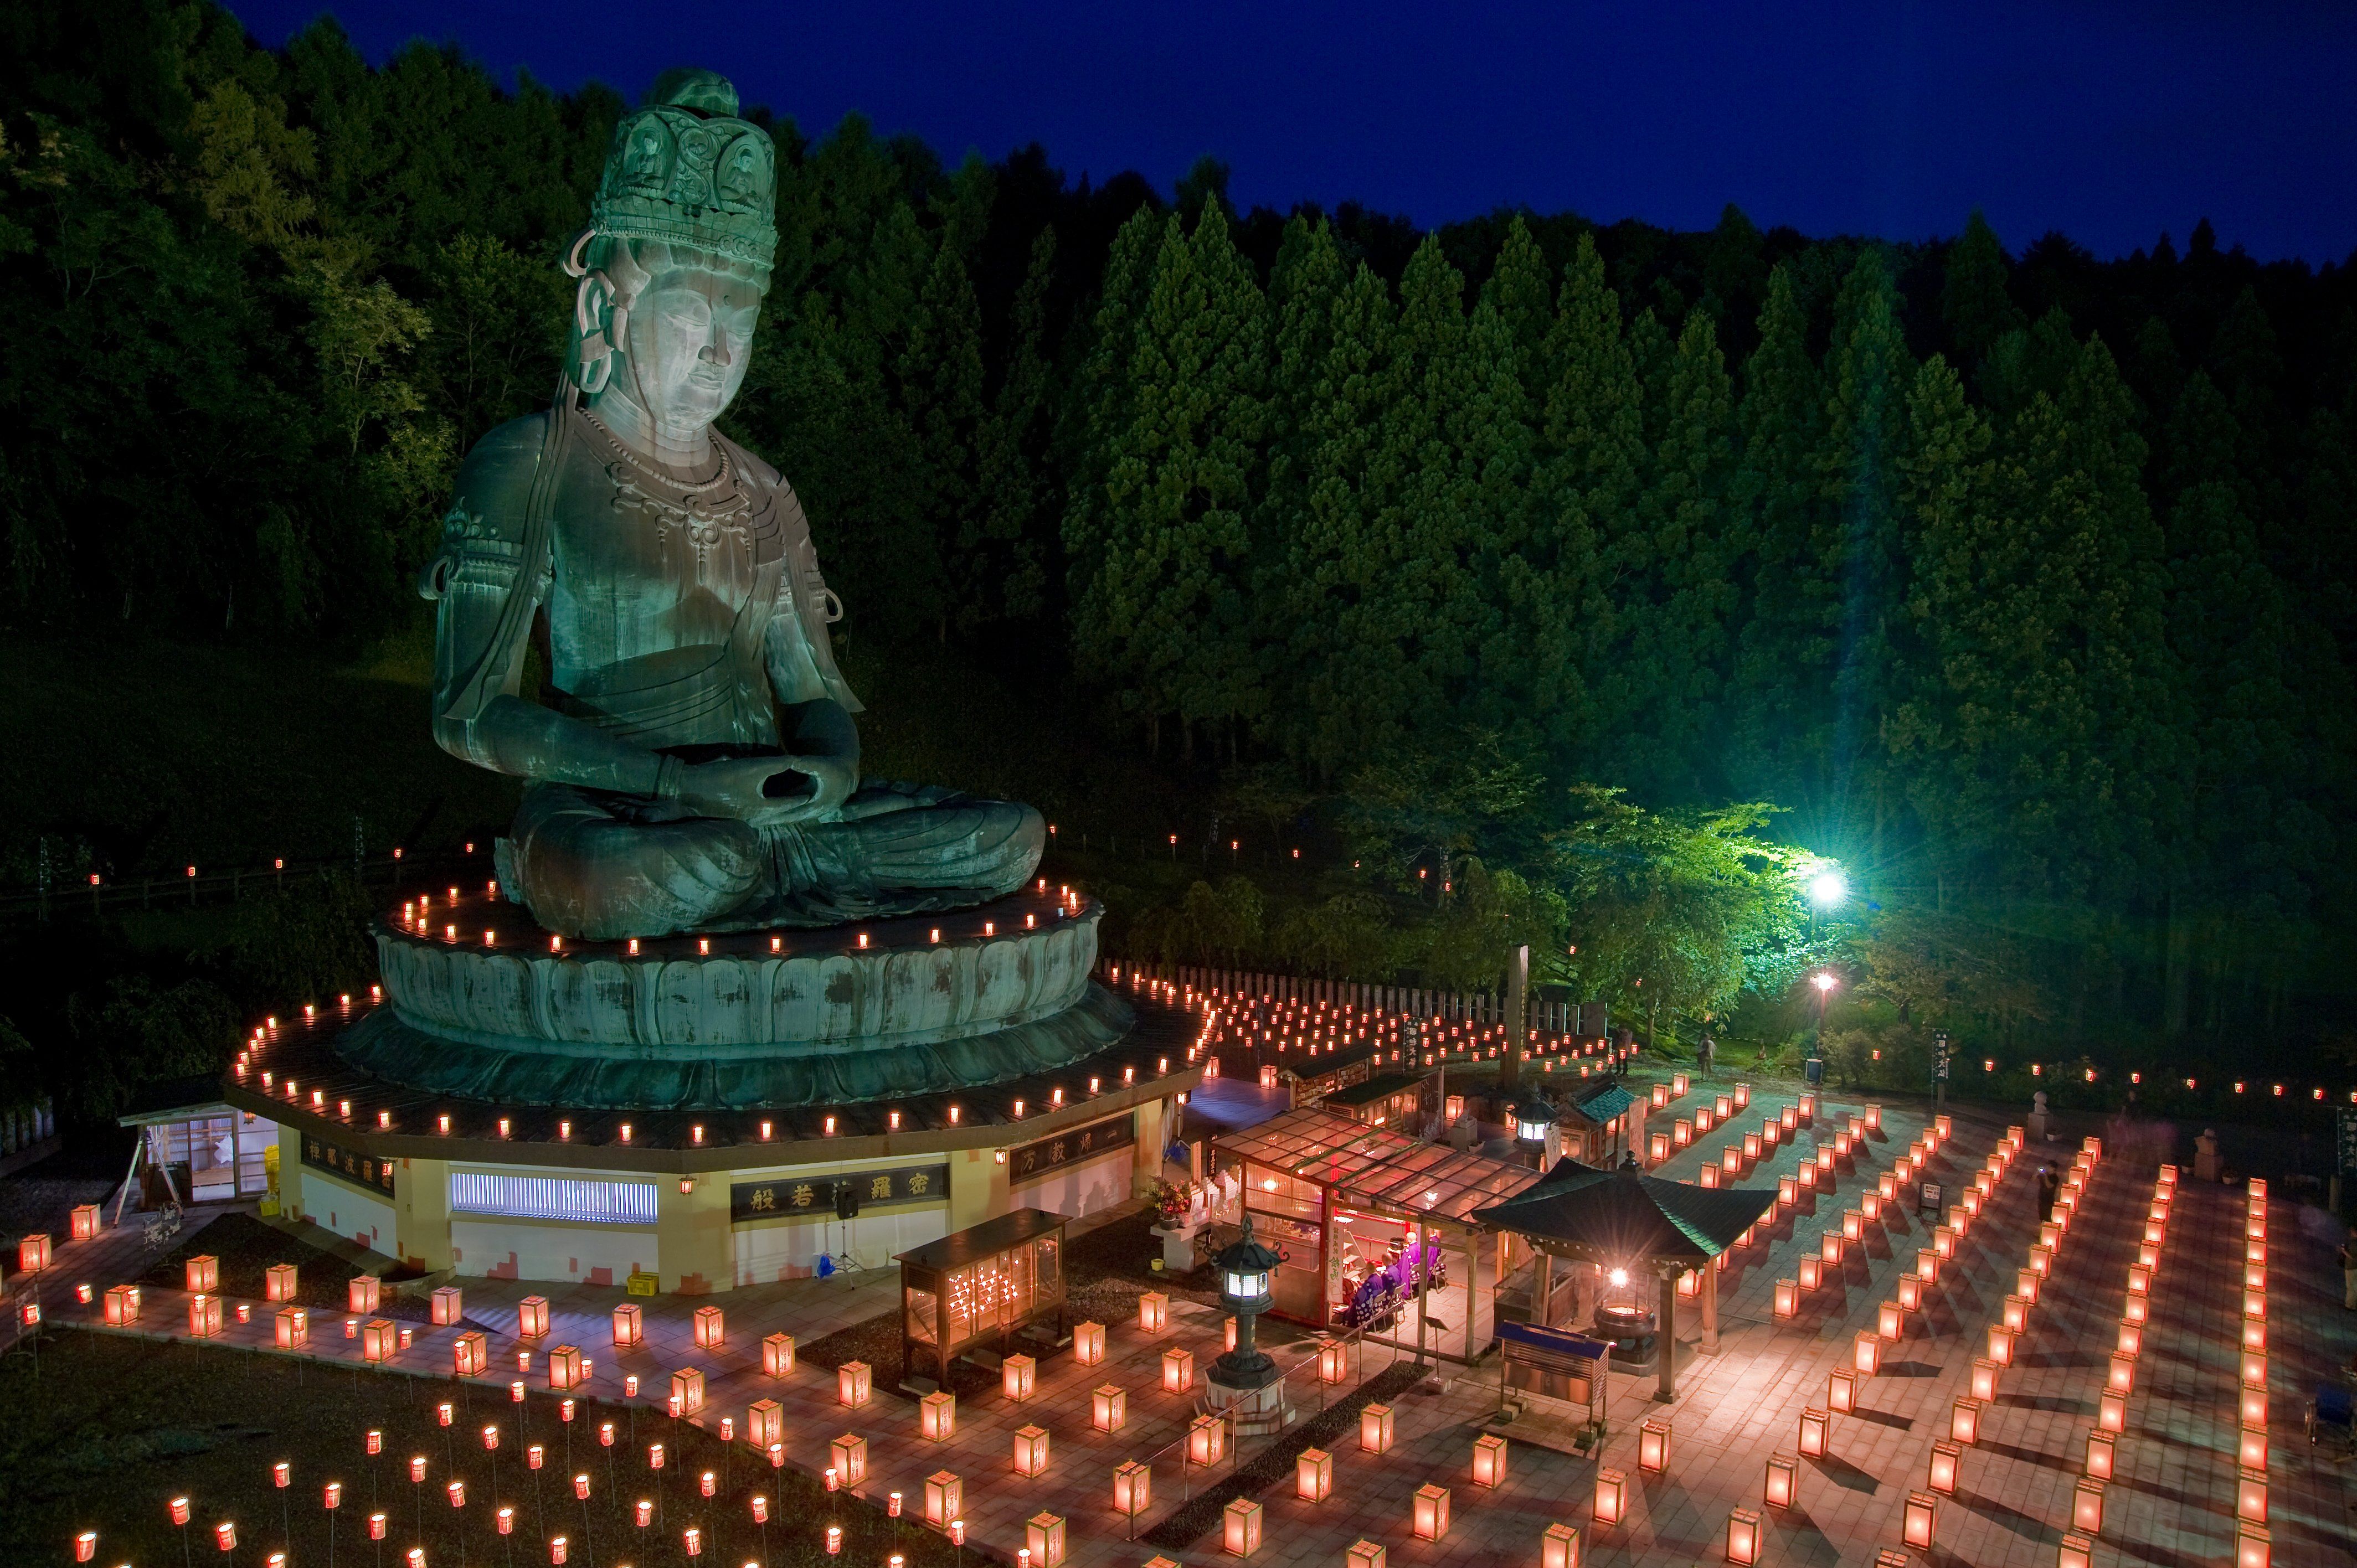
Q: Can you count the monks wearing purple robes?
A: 4